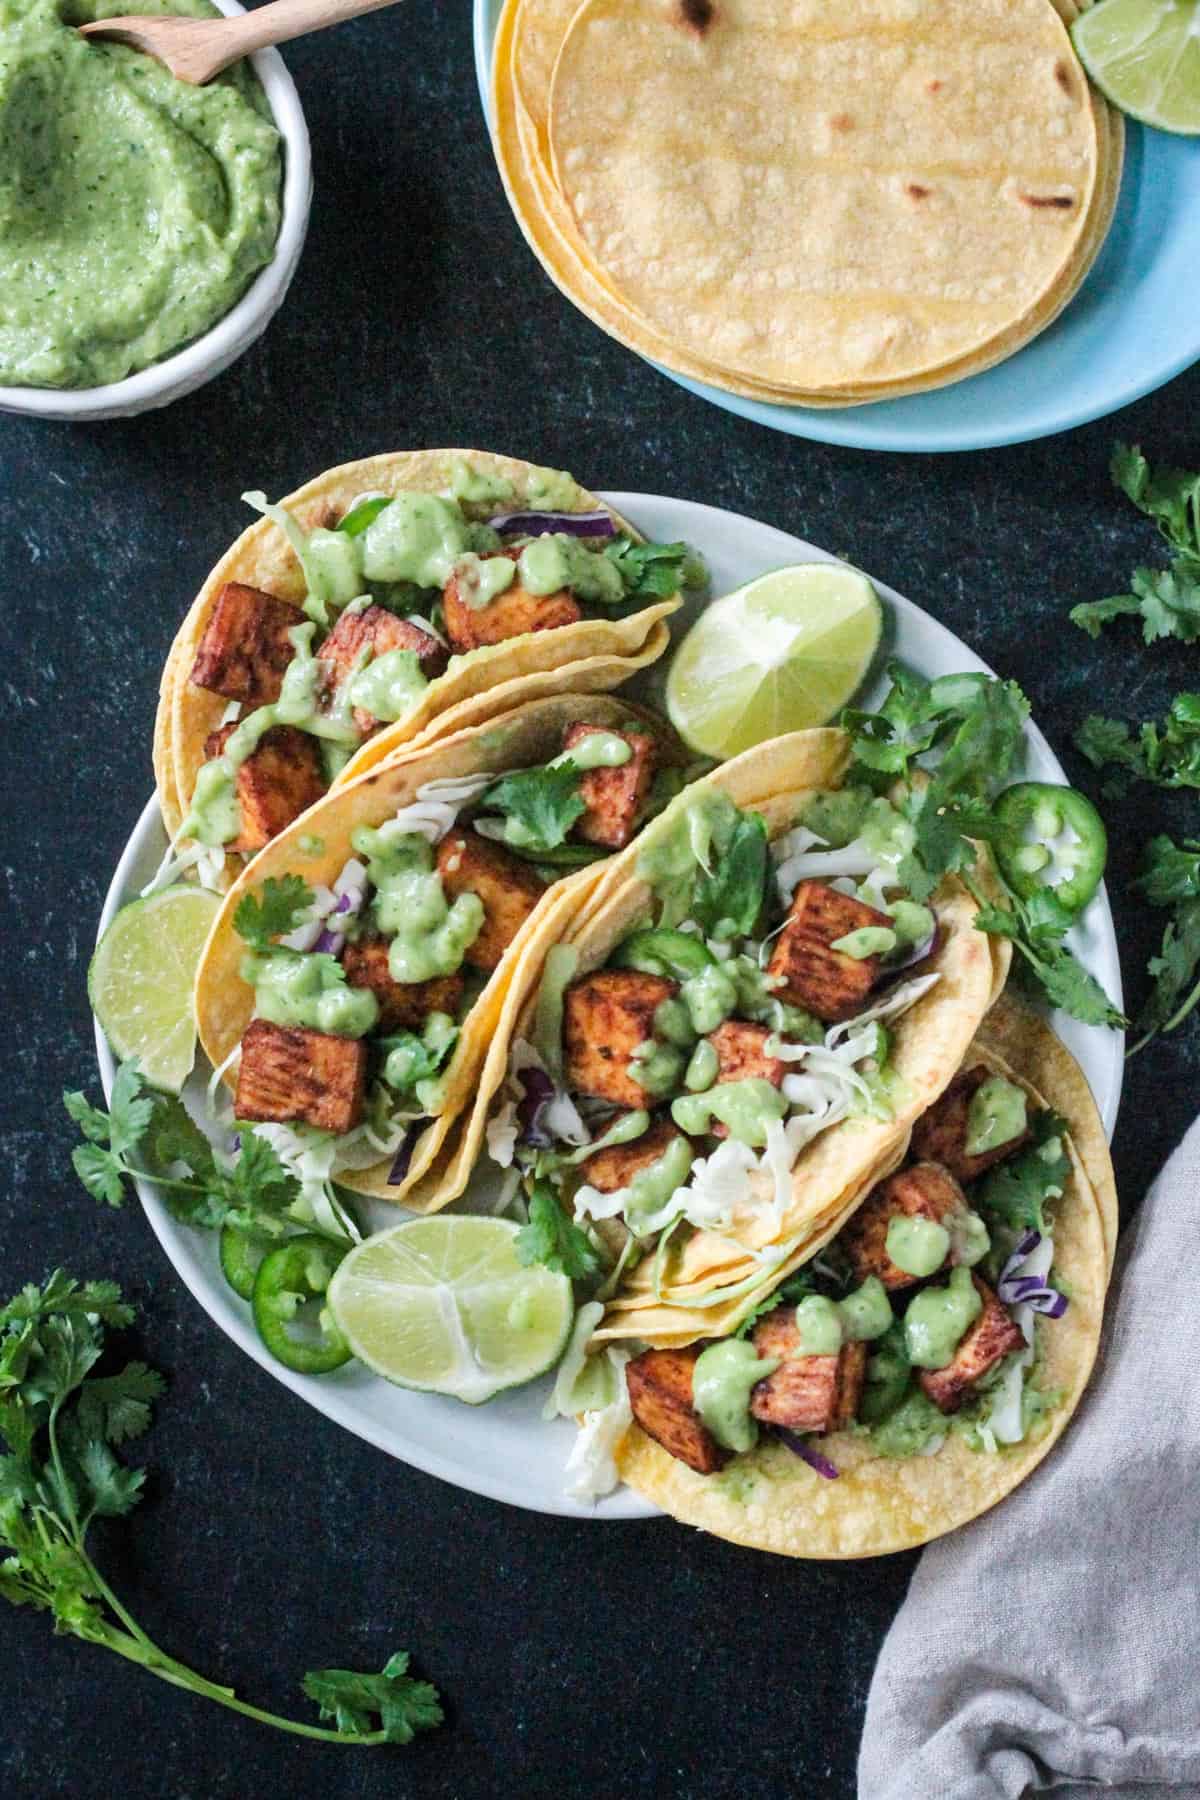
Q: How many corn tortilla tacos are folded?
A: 4